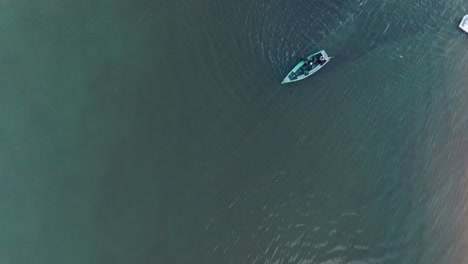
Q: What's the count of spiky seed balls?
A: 0